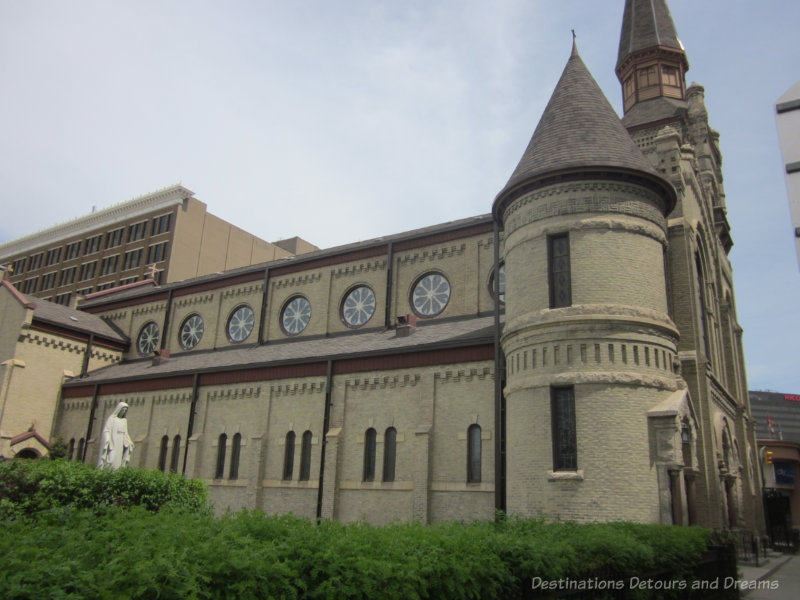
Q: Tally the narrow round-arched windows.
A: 11